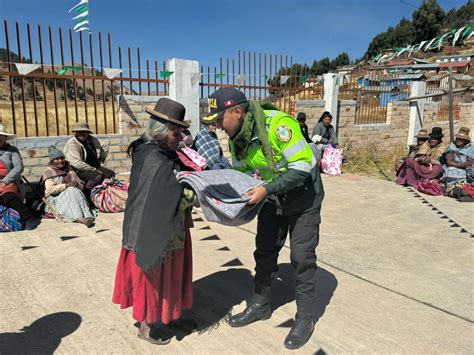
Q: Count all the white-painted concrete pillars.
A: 3